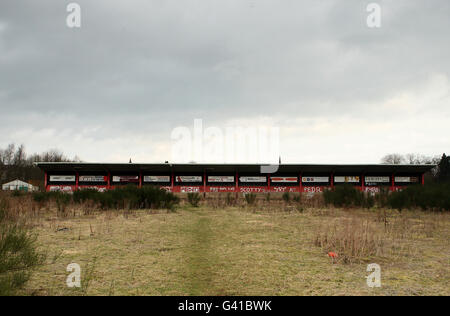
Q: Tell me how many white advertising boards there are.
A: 12